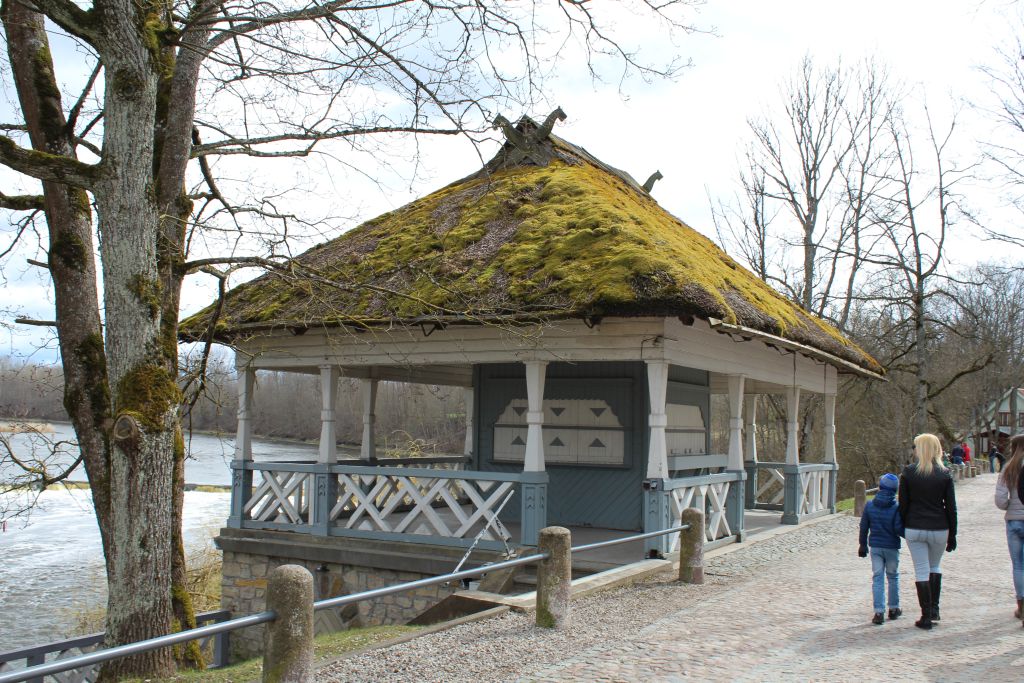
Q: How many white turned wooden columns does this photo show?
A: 10